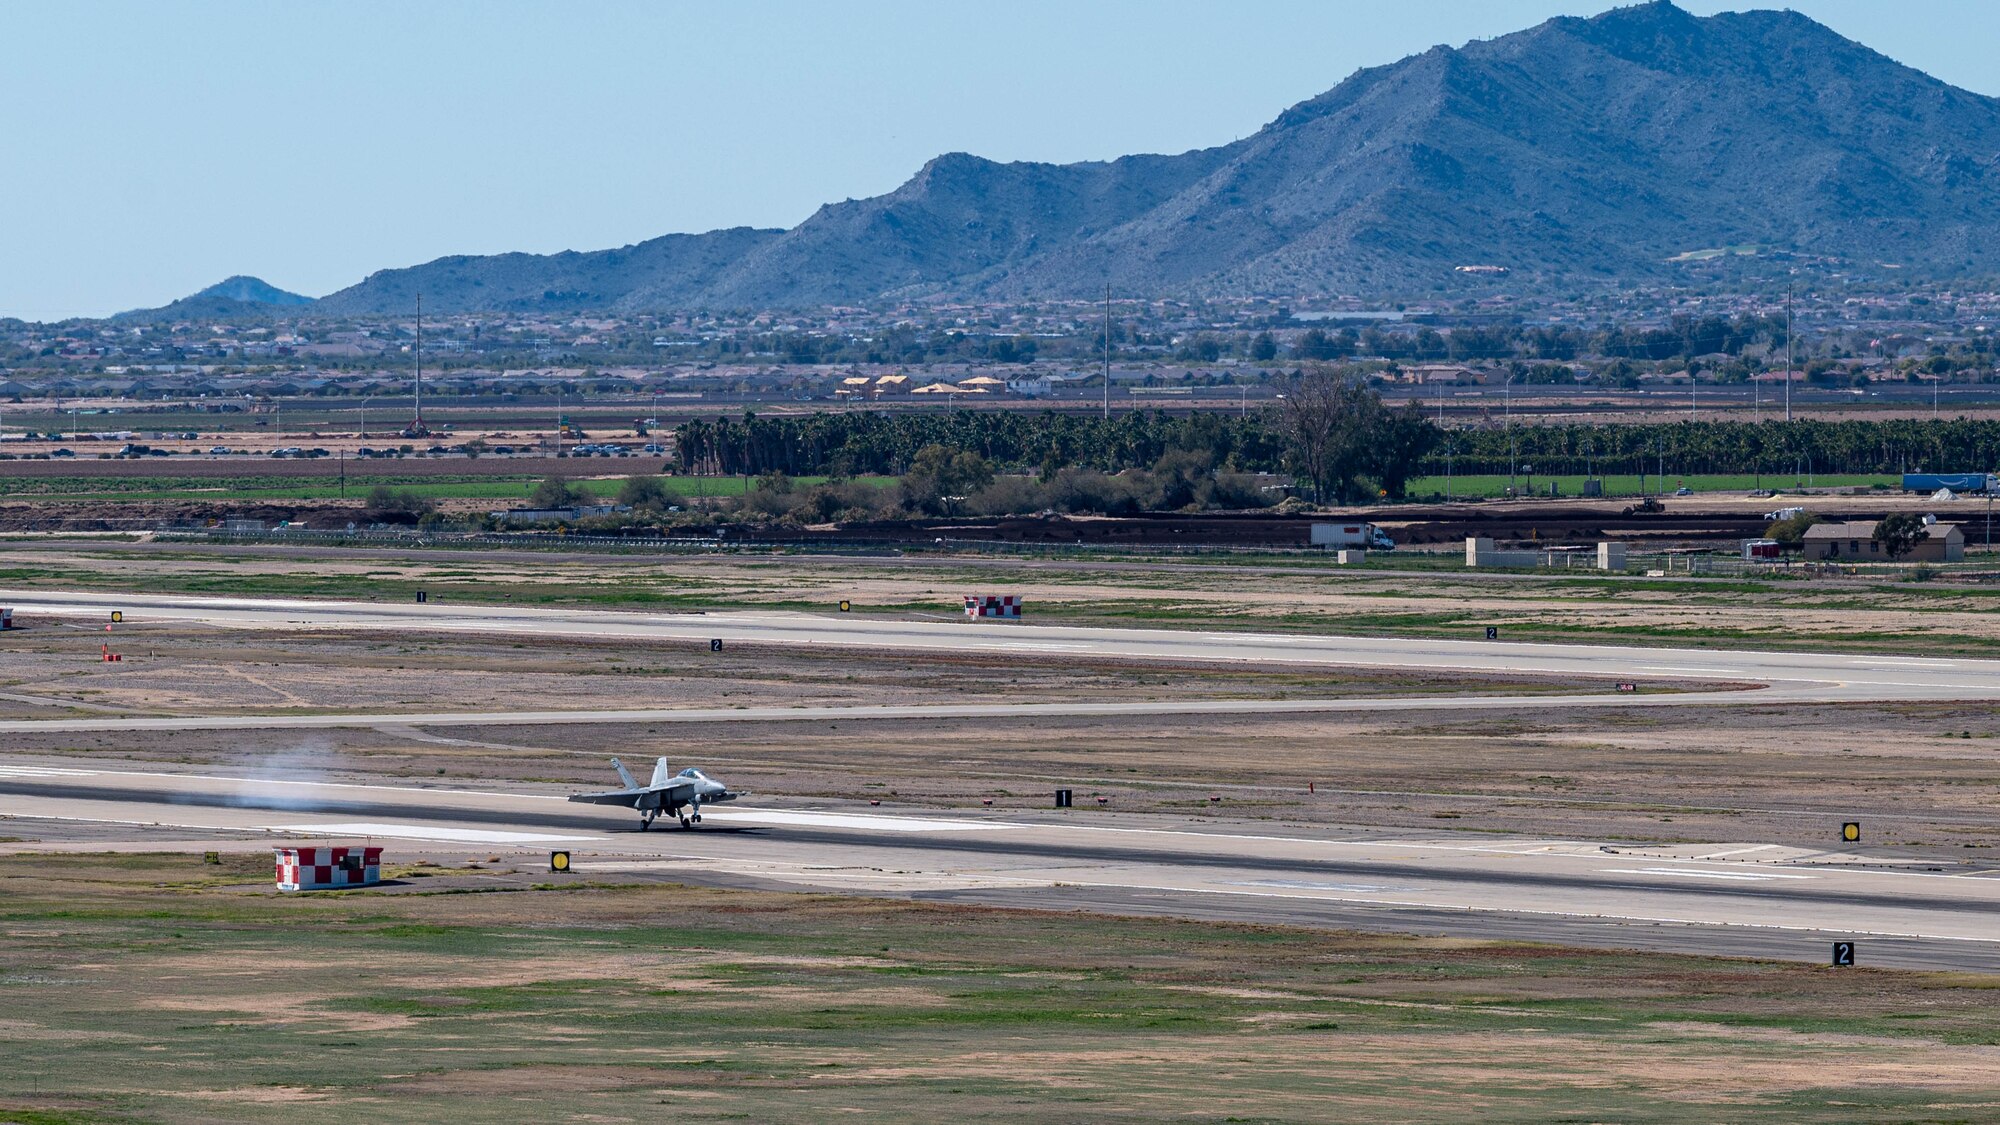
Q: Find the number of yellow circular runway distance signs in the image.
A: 4